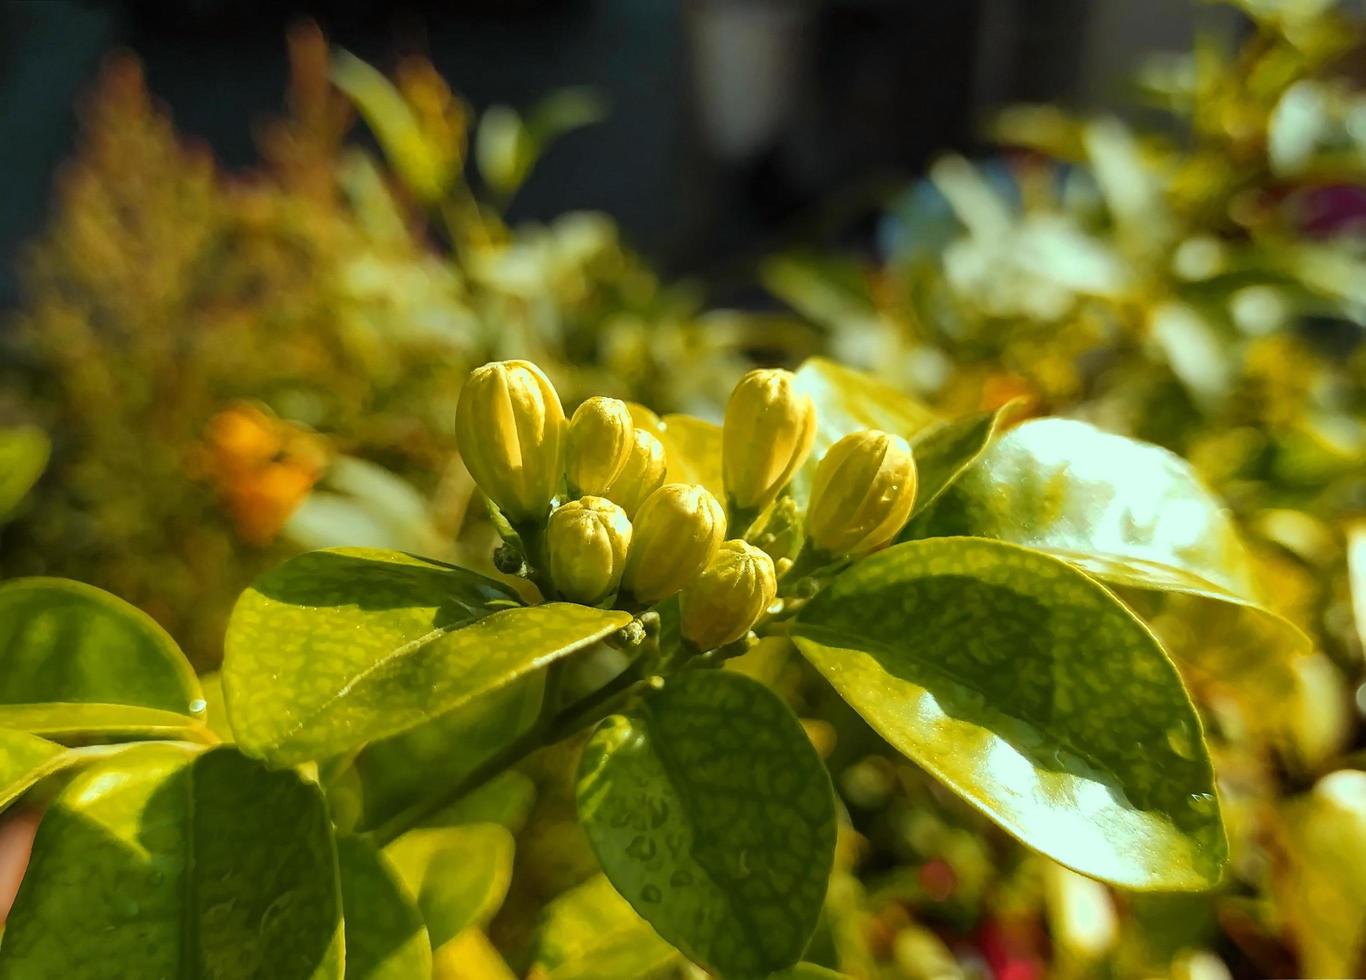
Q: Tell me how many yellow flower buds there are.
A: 8